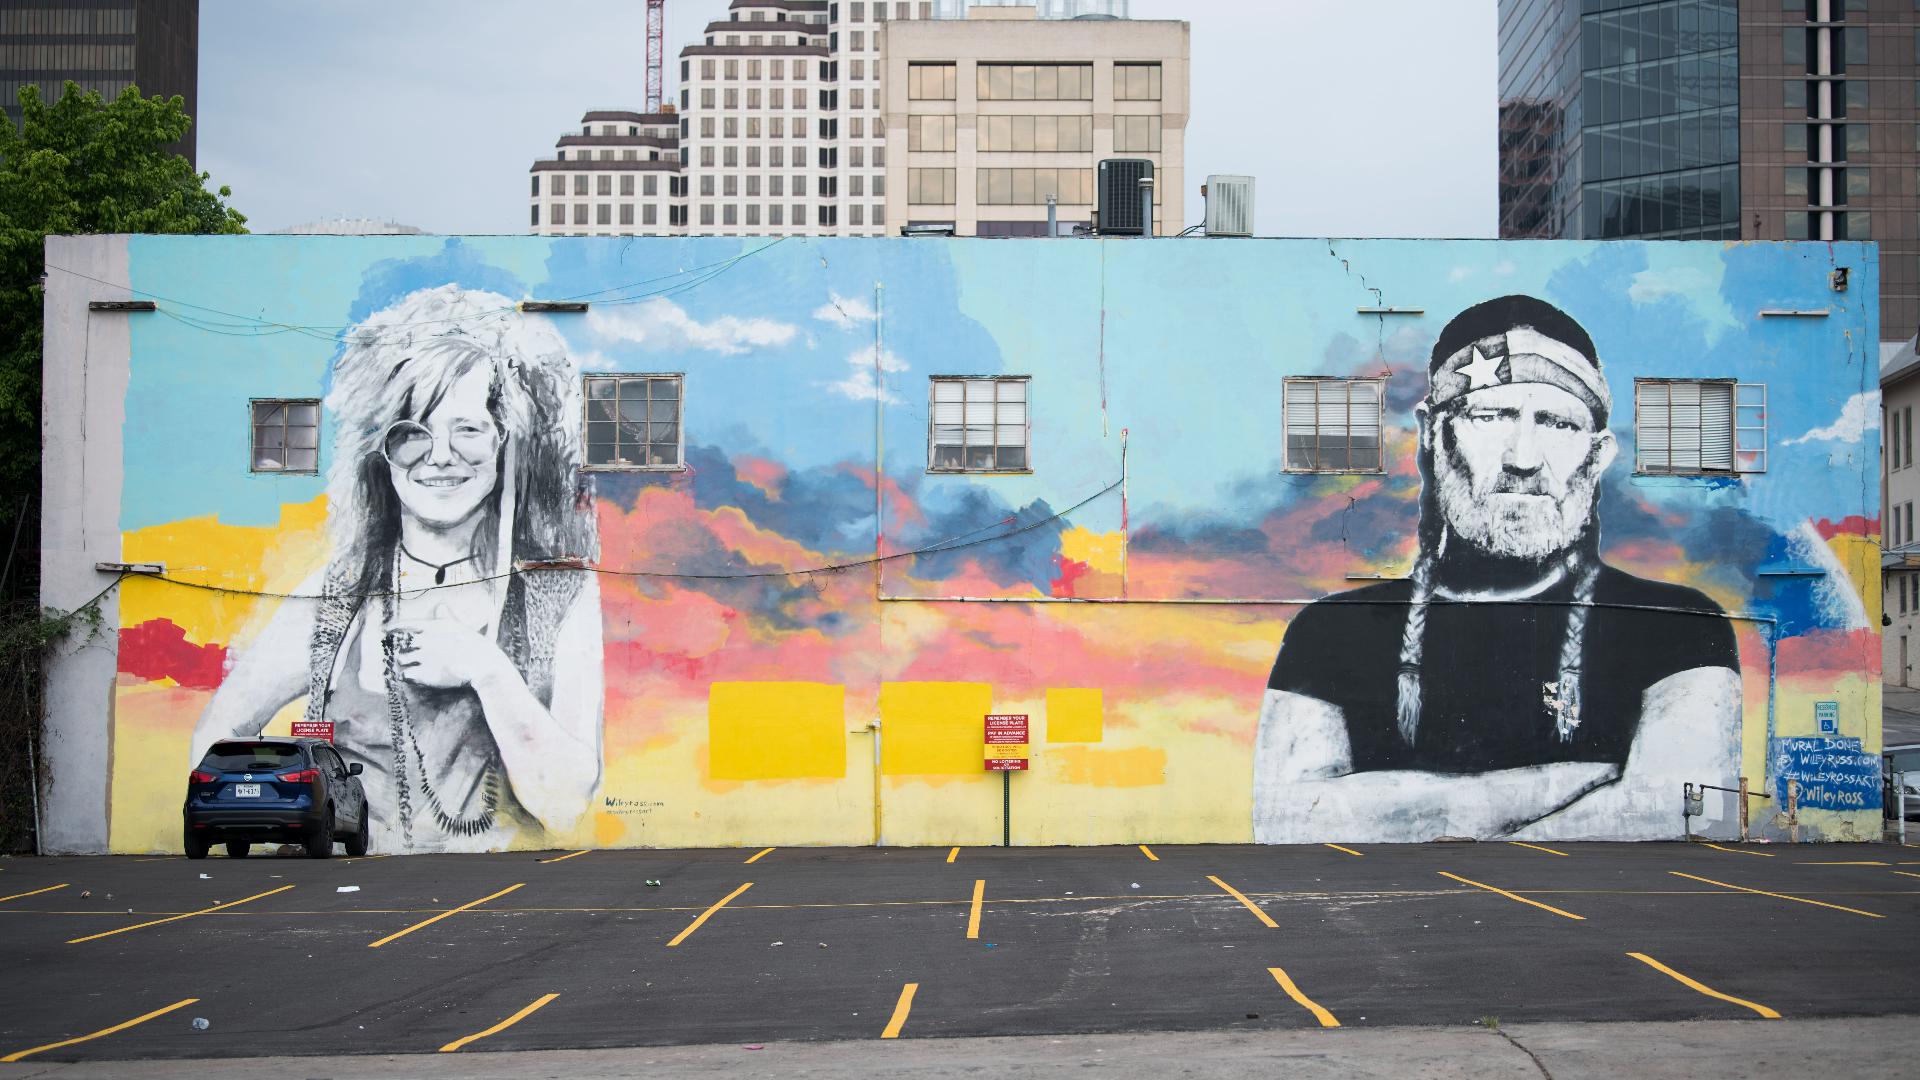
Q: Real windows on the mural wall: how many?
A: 5